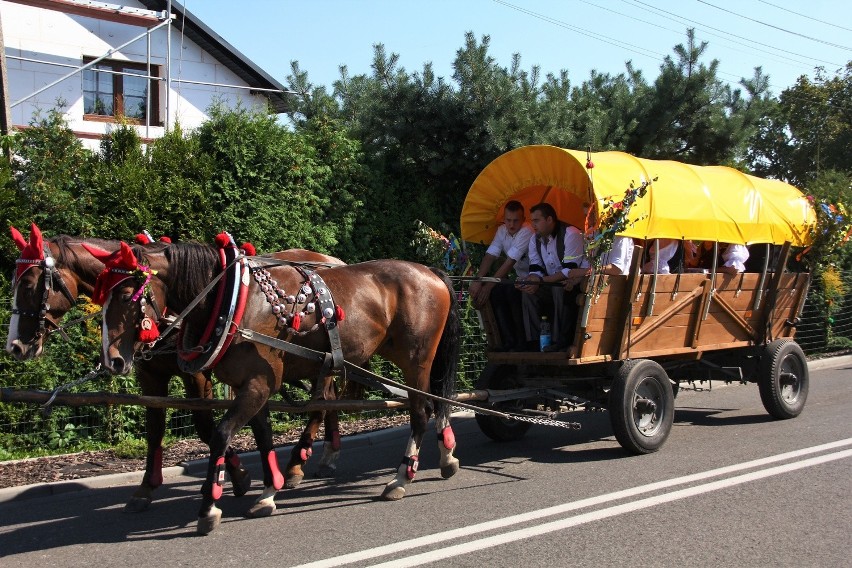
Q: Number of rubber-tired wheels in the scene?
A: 3